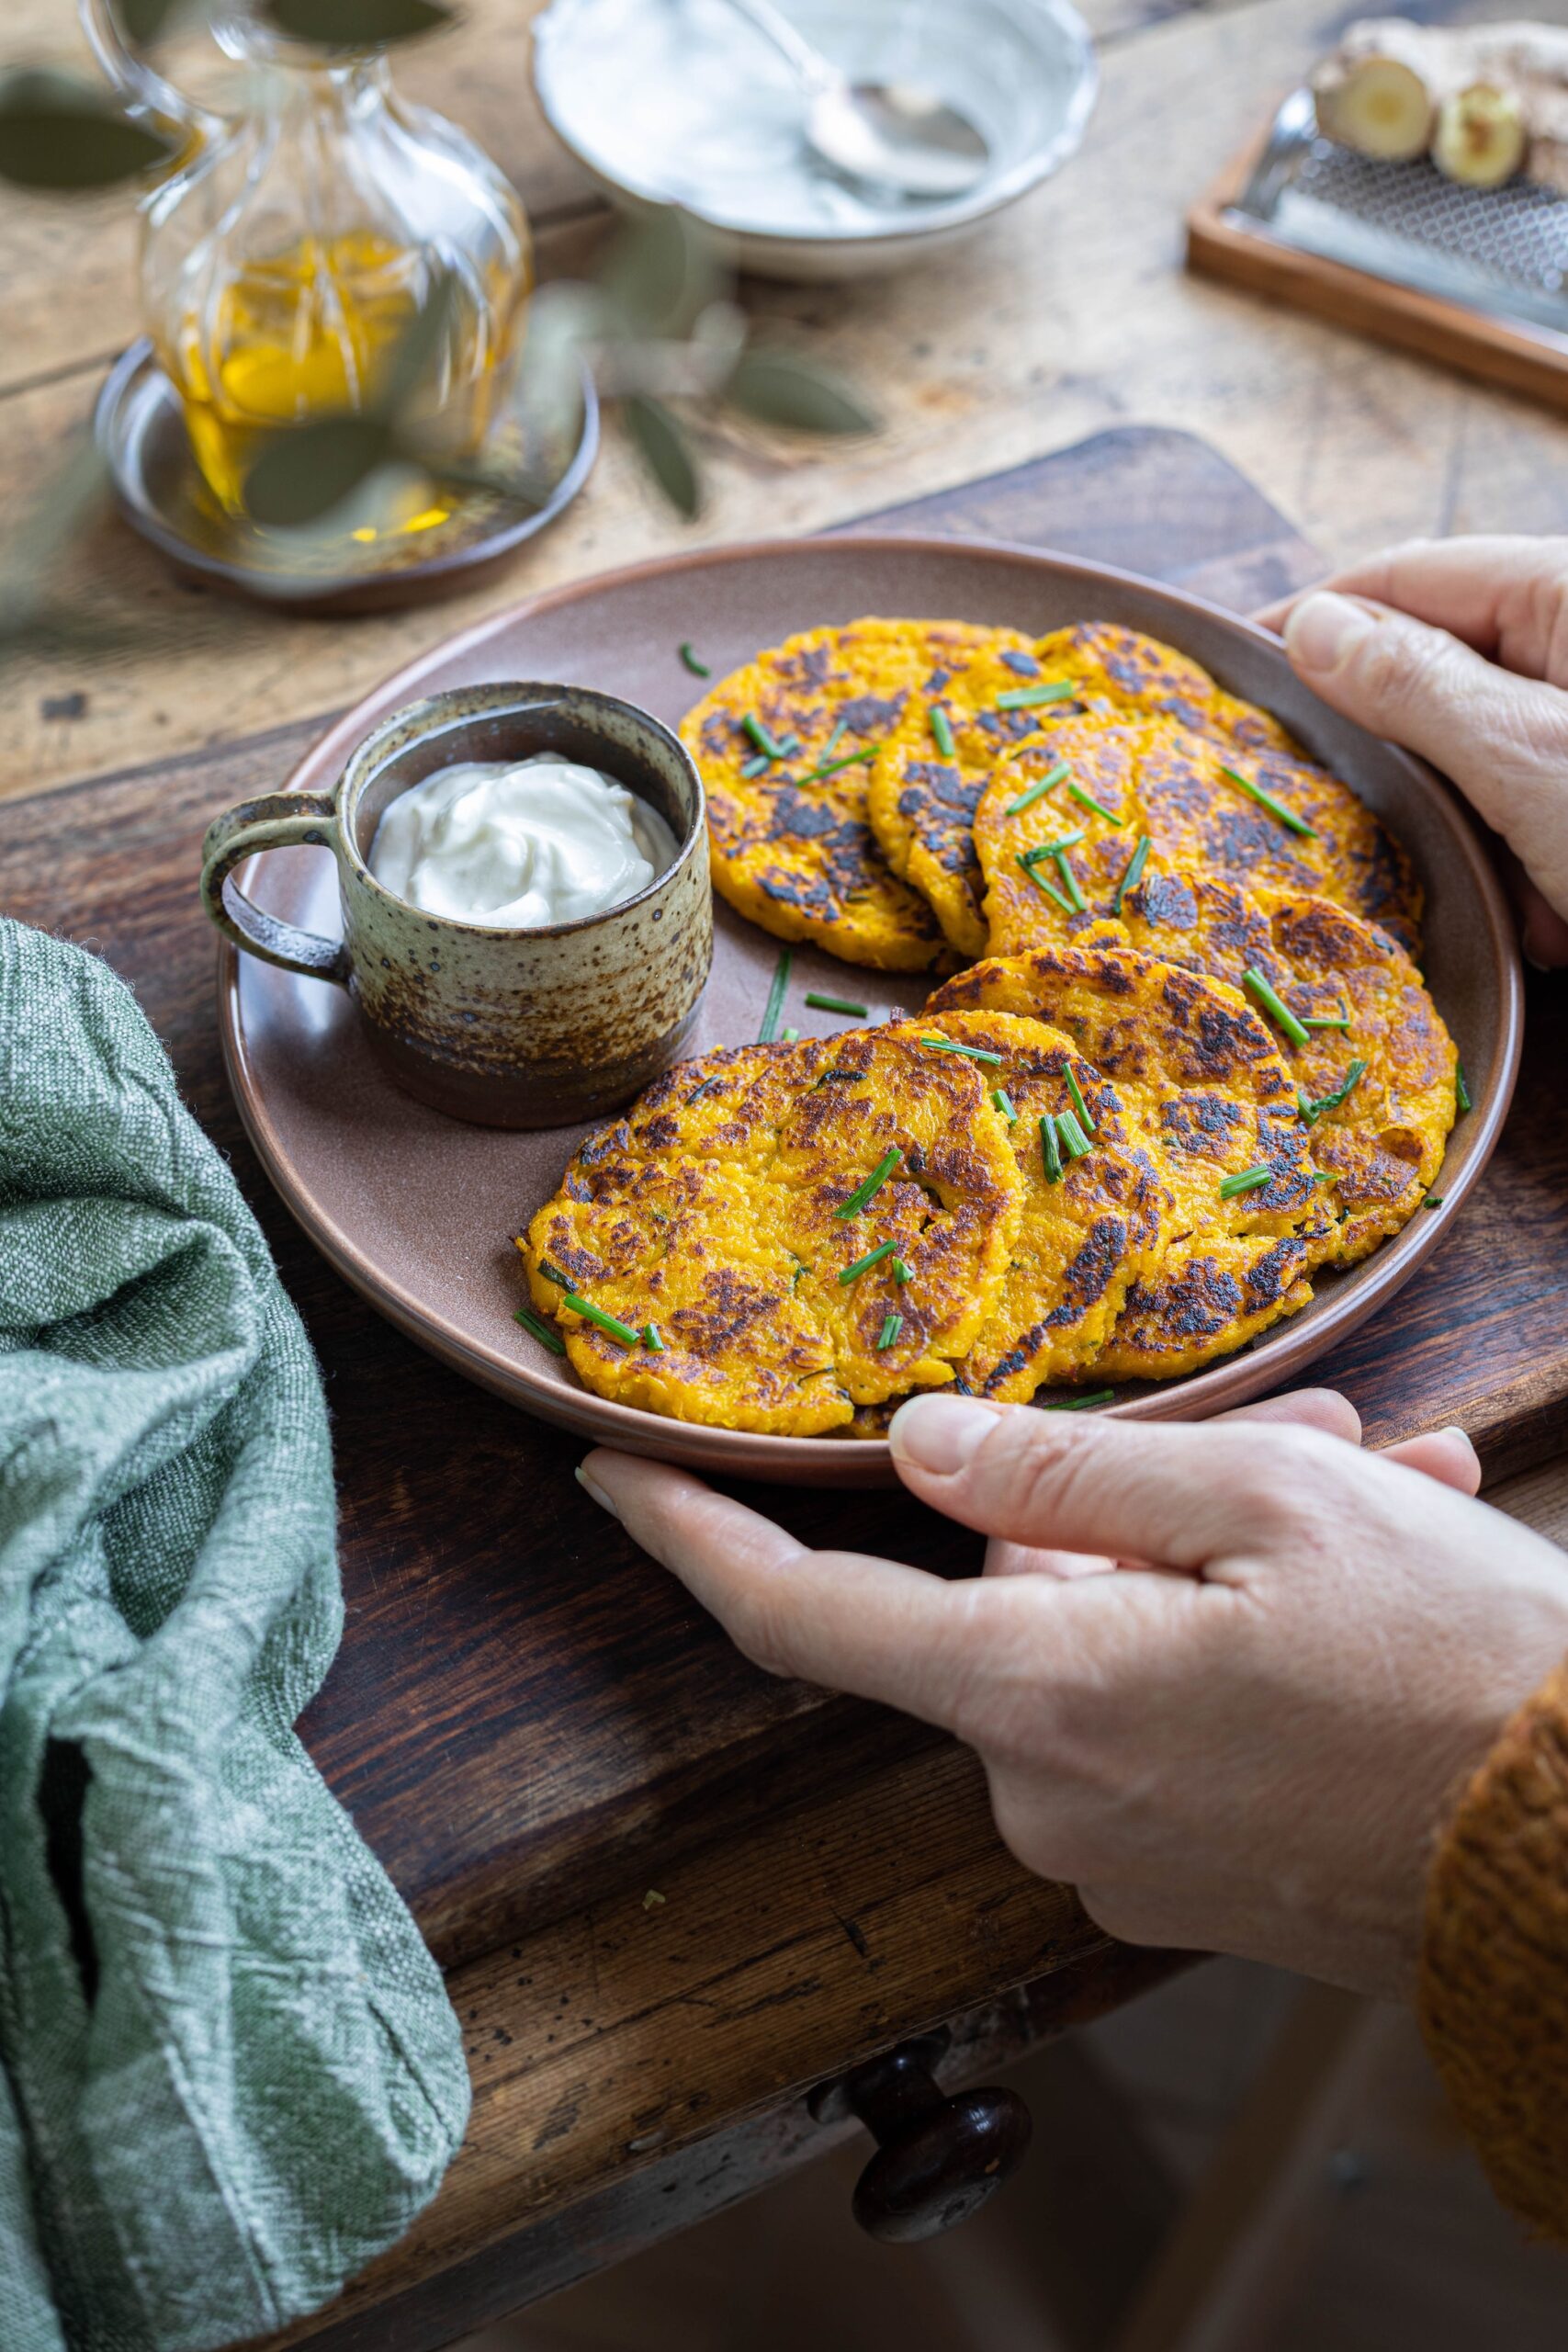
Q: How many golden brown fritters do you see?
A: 7